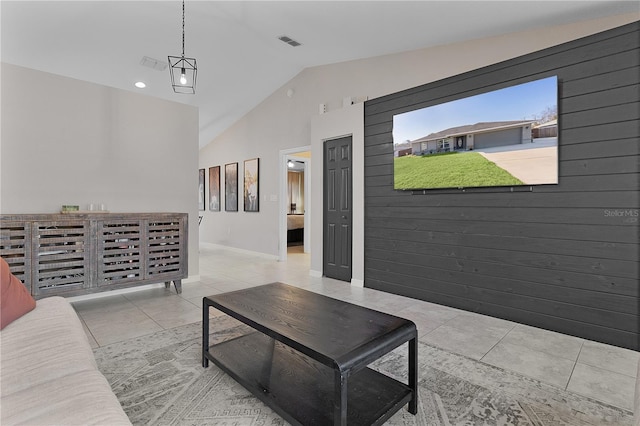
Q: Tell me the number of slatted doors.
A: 4